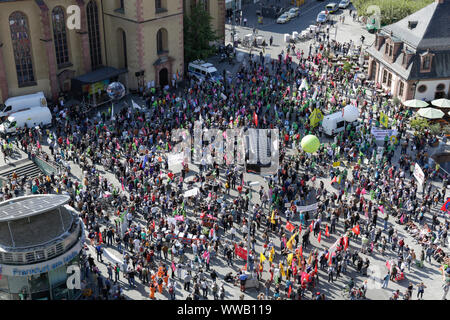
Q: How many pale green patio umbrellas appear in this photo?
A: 3